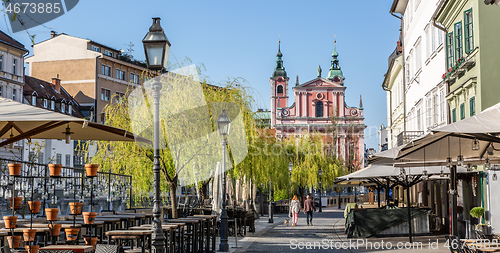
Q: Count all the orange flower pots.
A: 15